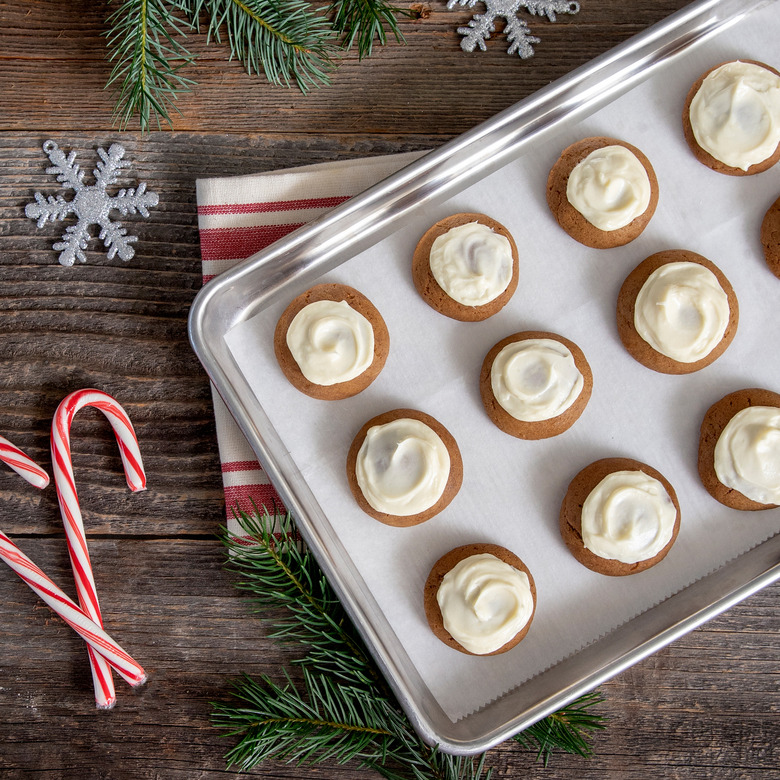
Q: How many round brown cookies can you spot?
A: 11